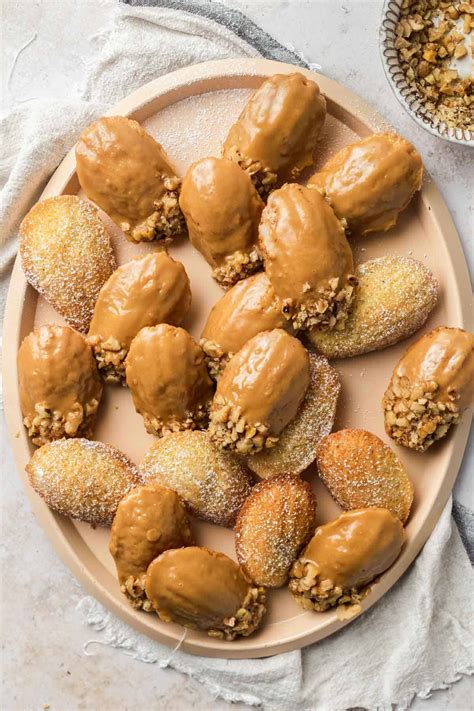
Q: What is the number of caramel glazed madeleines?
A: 14